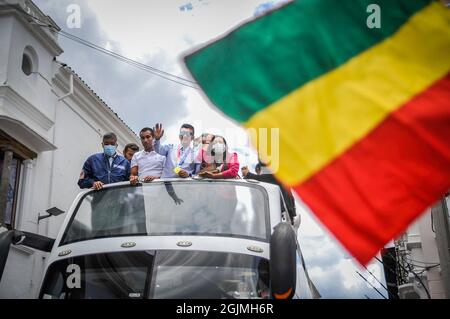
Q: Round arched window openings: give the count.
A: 1